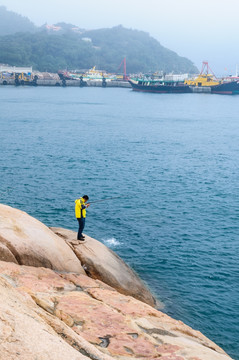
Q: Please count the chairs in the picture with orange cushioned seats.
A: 0